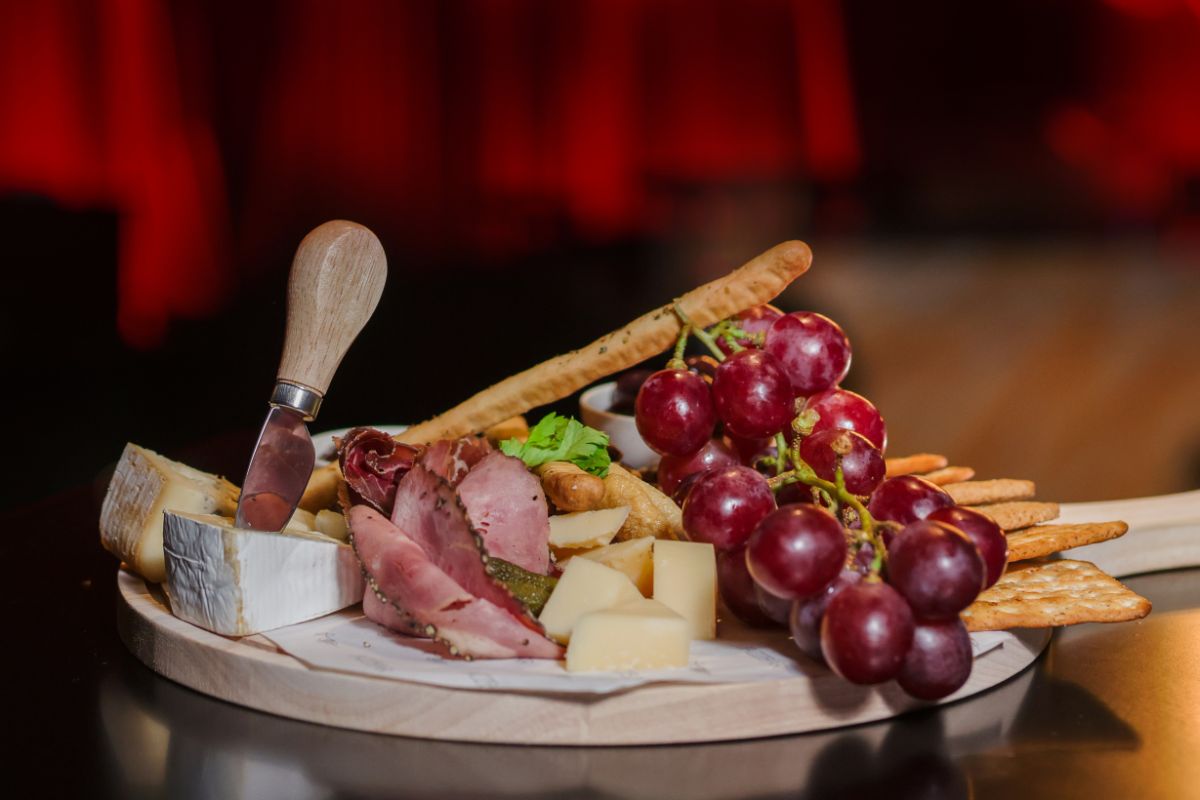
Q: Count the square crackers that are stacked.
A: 6